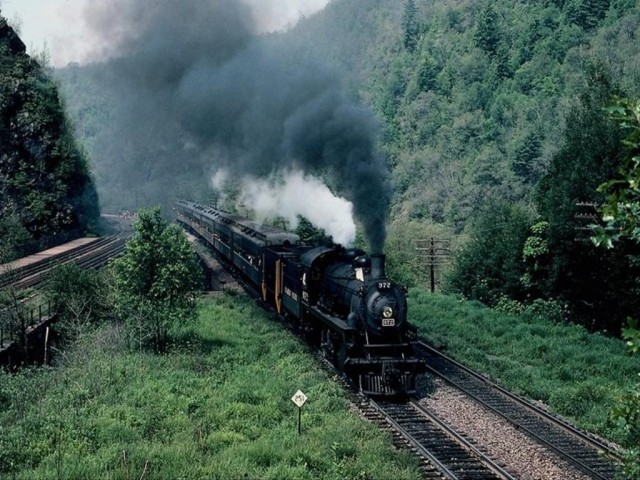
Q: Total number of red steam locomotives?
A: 0